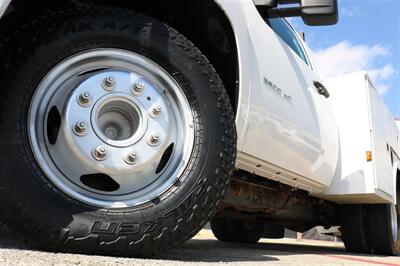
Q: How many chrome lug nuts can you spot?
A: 8